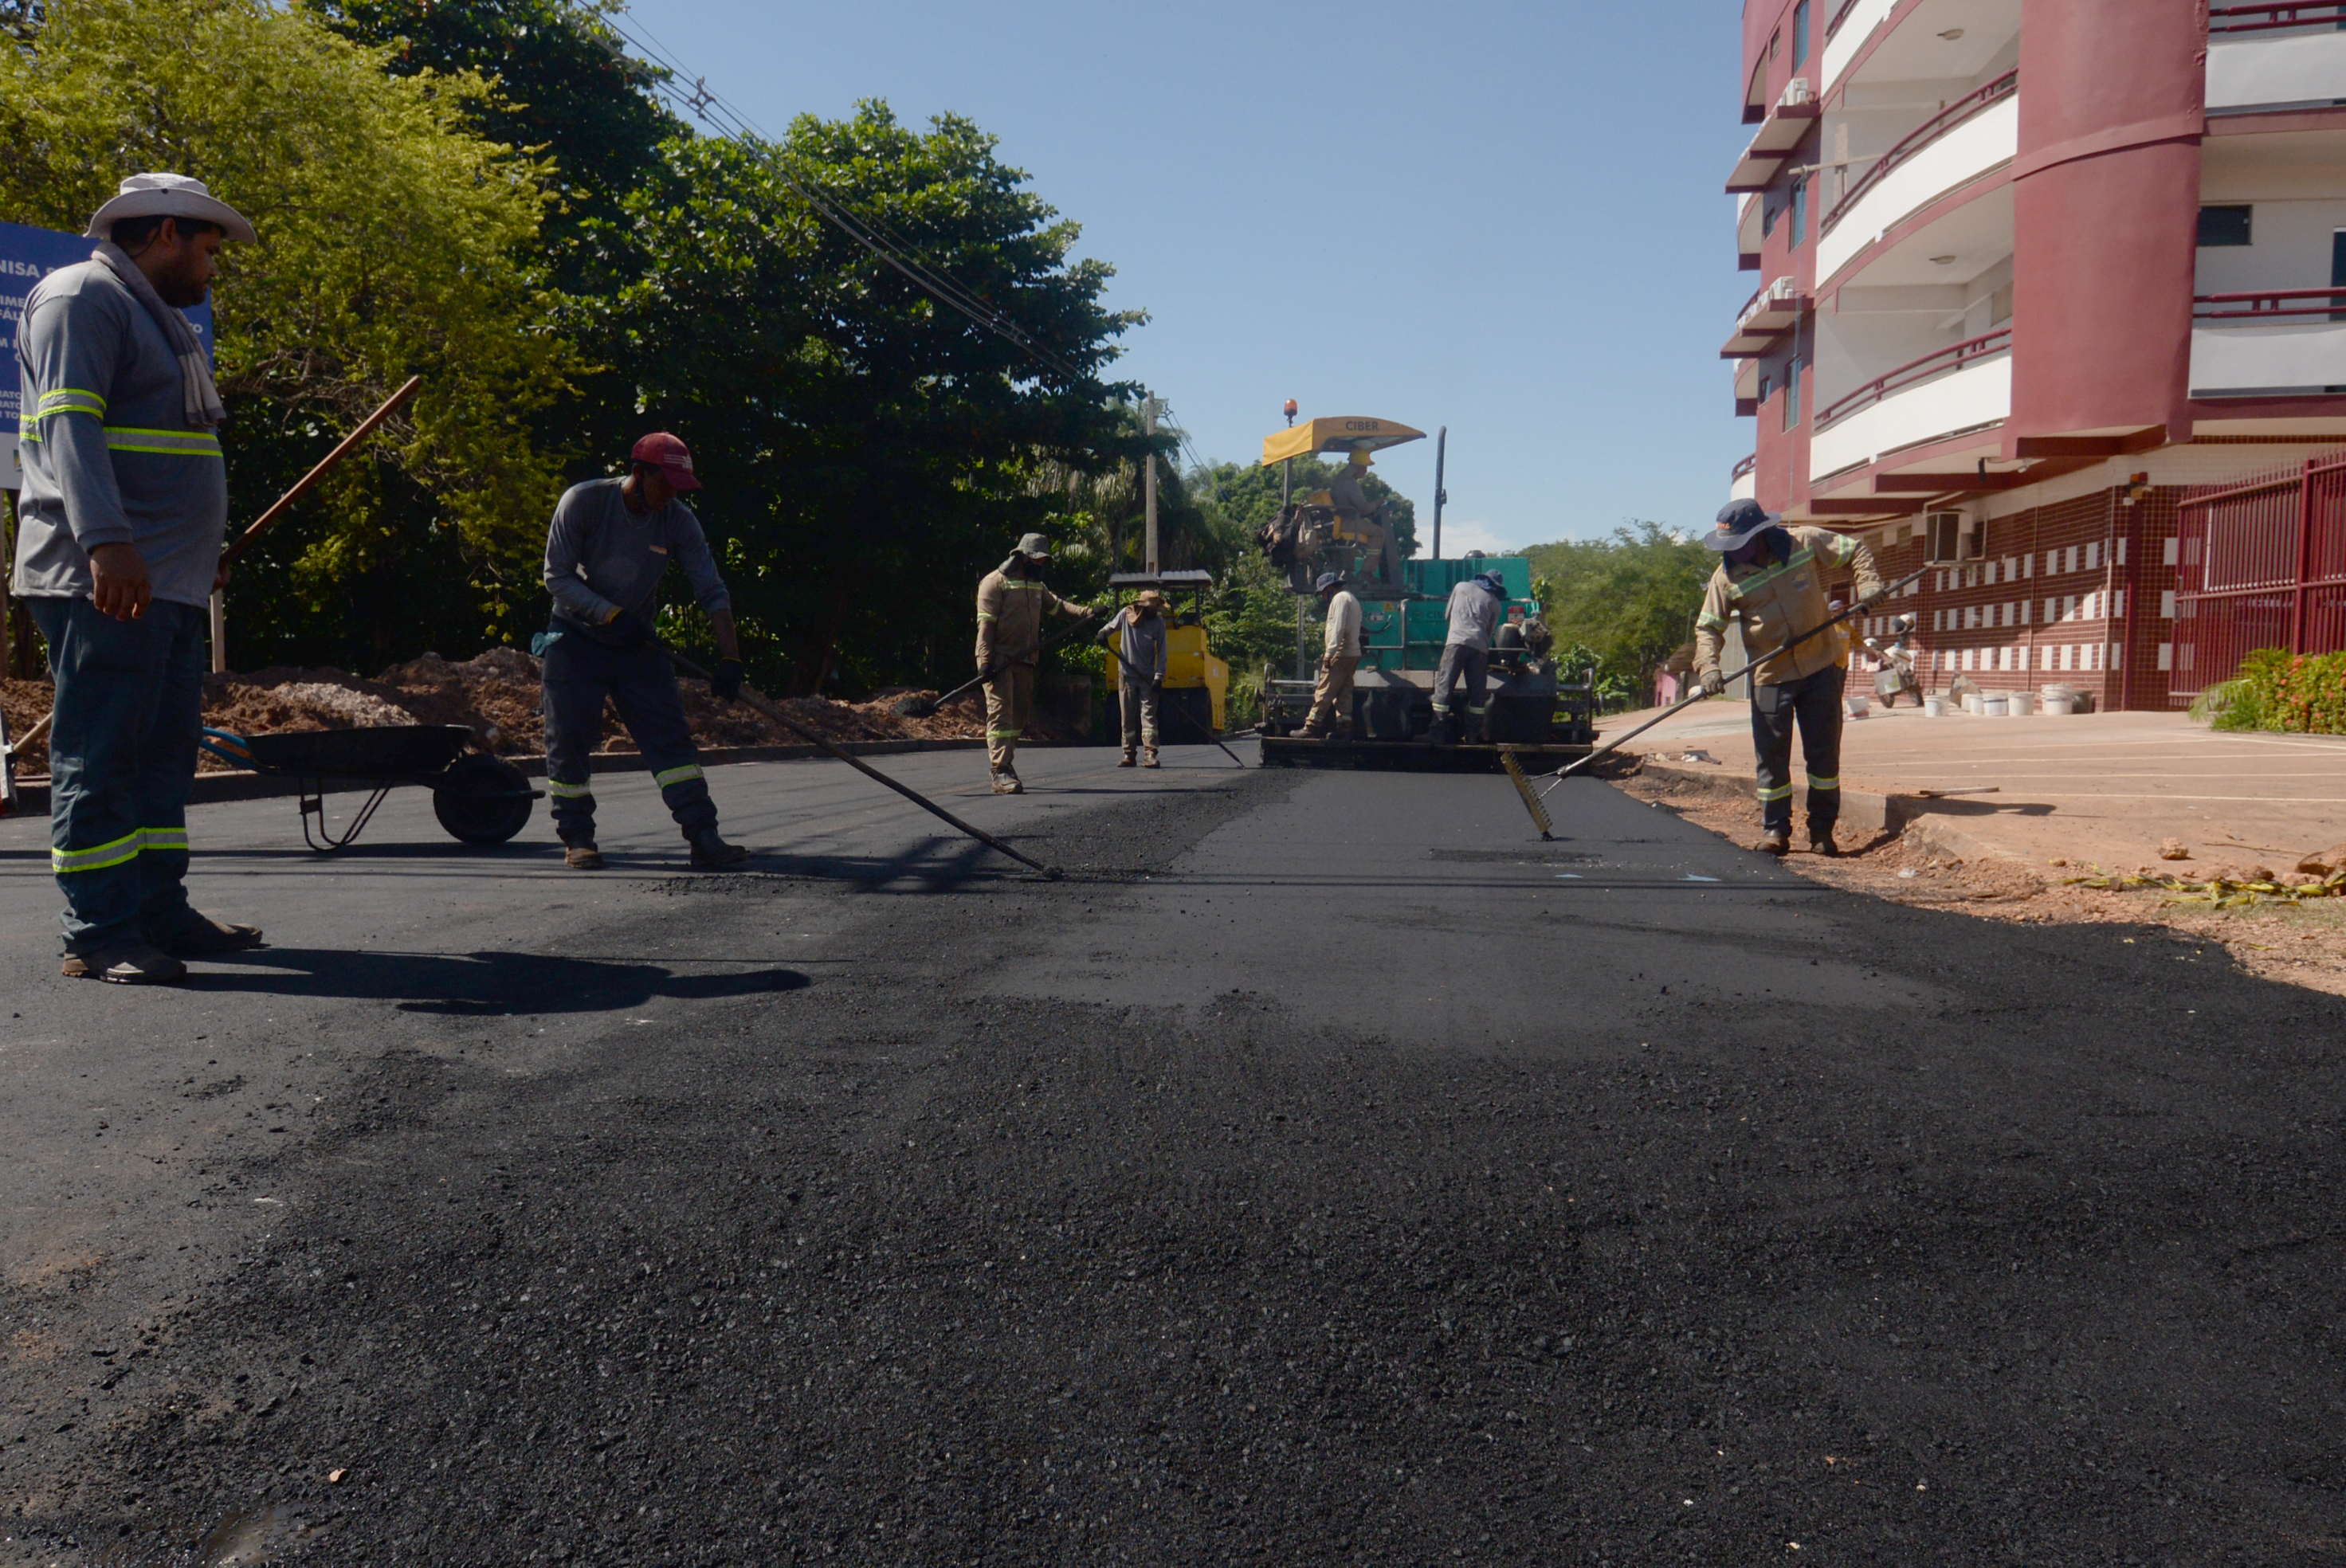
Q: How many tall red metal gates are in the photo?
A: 1